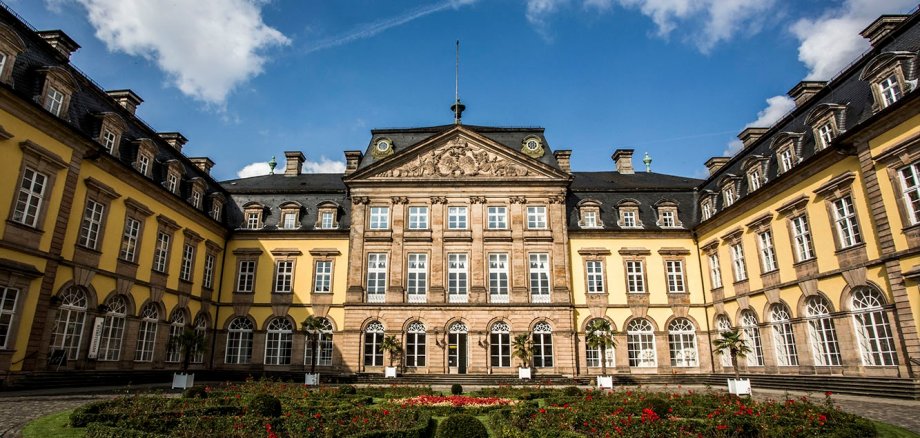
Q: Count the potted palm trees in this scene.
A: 6